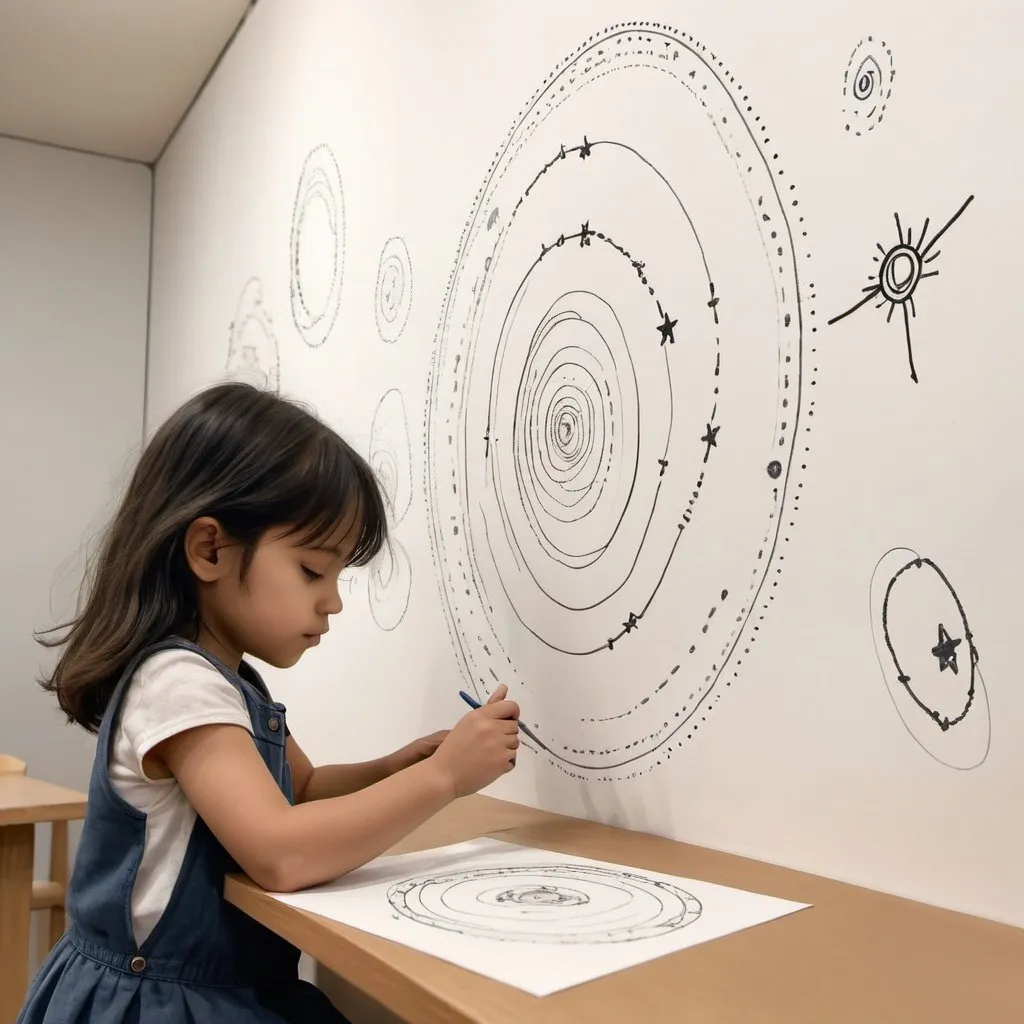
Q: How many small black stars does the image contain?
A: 6